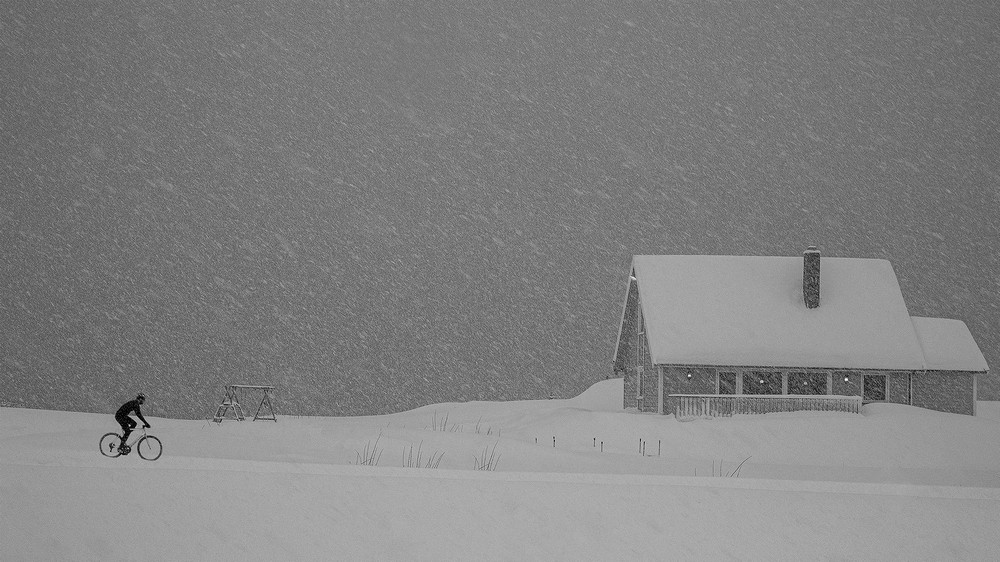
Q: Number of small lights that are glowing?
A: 4